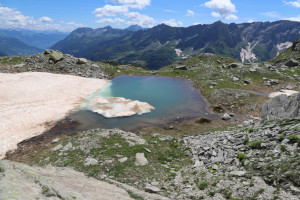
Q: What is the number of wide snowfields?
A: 1